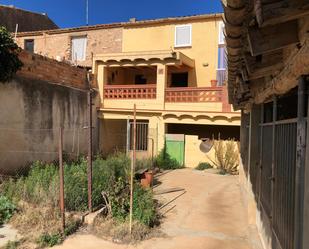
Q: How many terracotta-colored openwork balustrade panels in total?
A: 2